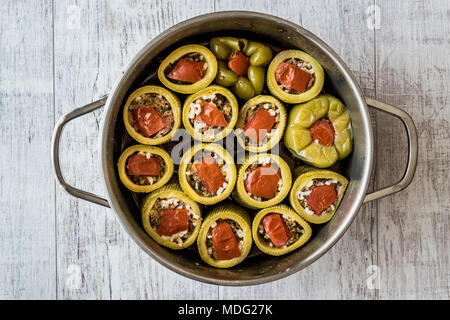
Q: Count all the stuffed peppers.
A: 2